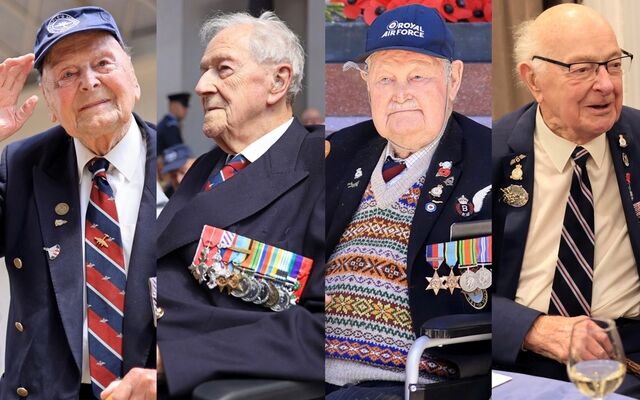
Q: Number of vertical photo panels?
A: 4